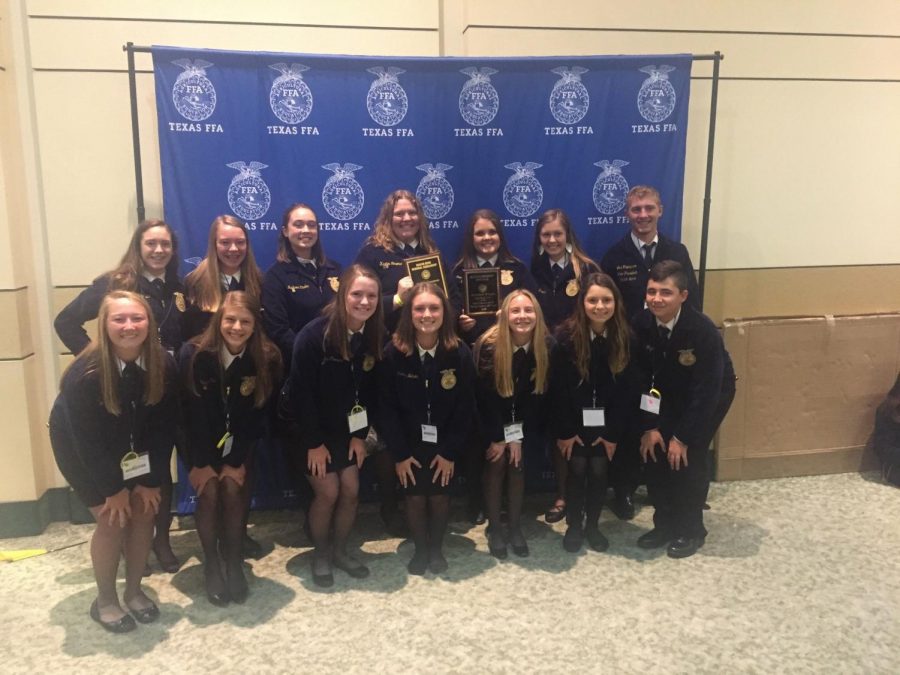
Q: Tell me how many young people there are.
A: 14